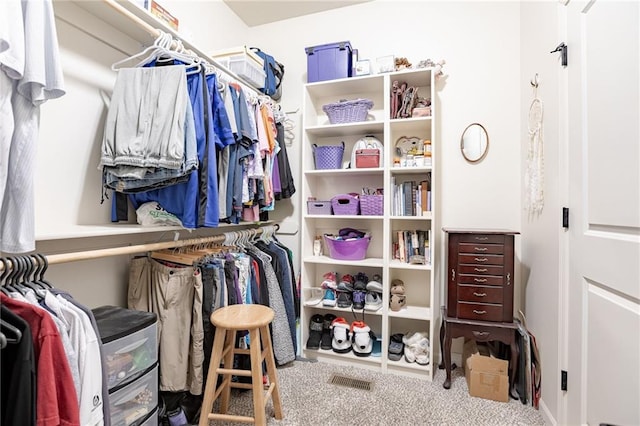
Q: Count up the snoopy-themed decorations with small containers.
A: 1